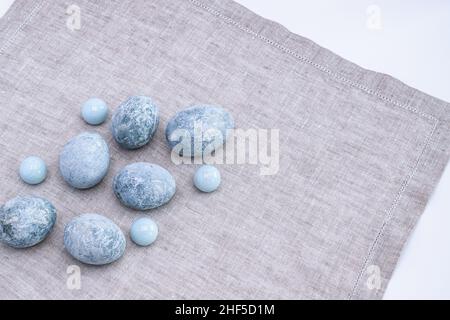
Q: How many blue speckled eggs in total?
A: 6